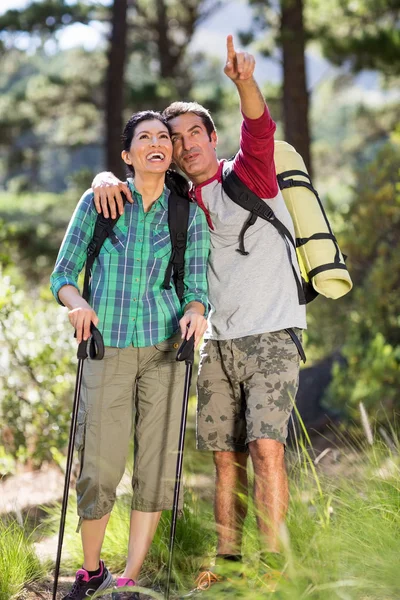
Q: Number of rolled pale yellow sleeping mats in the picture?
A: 1